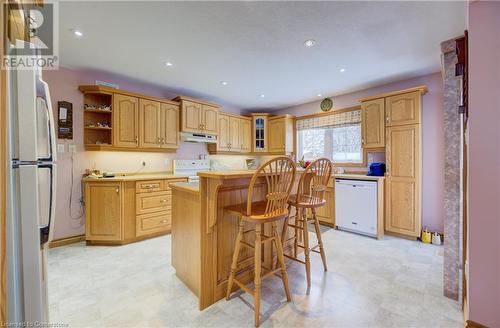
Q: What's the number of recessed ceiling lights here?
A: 7